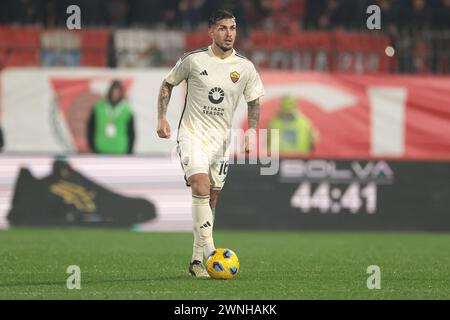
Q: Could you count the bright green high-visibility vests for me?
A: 2